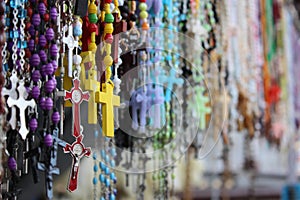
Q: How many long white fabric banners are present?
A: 0